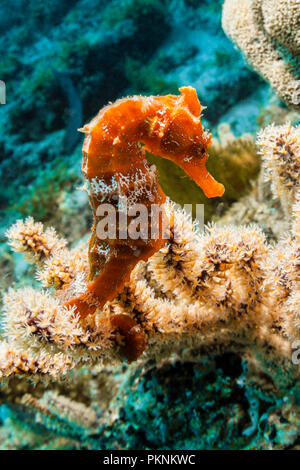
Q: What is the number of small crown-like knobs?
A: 1